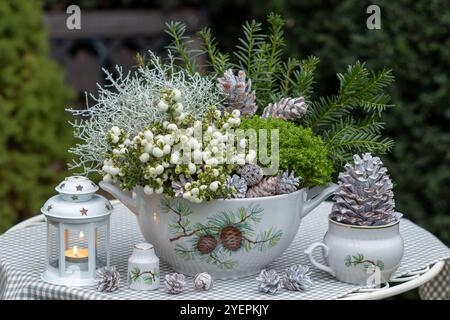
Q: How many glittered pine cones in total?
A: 11